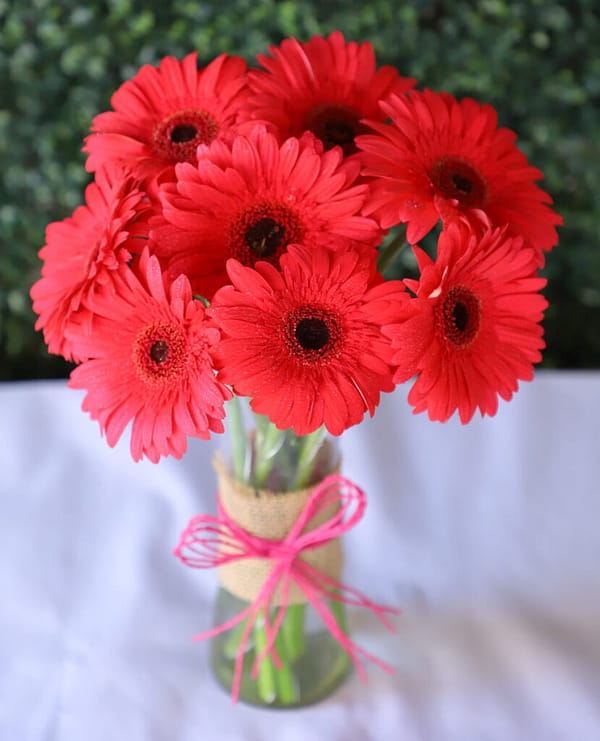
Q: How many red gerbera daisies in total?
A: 8